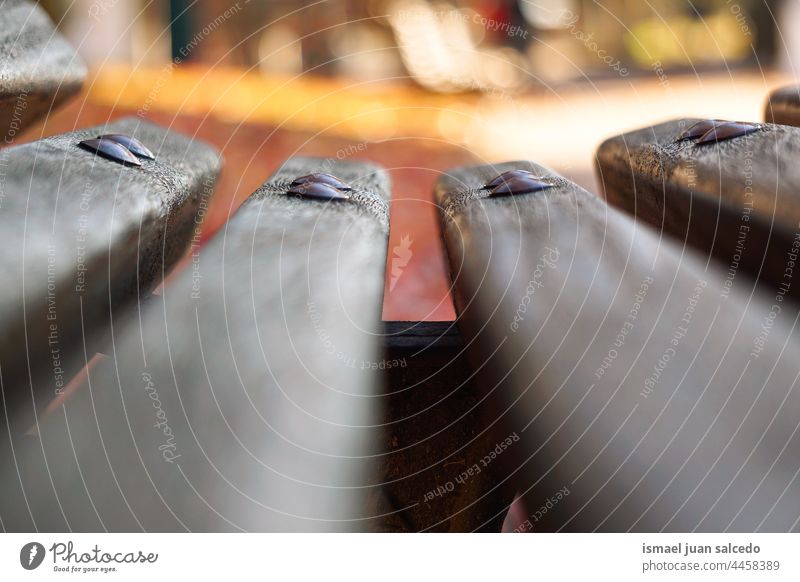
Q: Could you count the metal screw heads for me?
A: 8